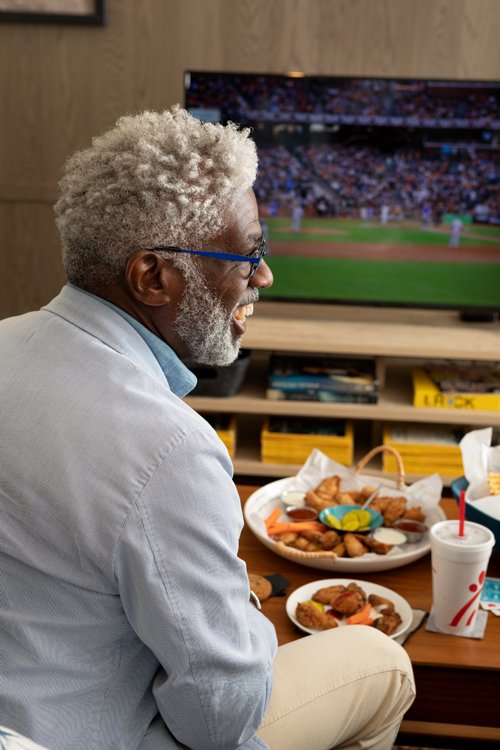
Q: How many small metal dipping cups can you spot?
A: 4